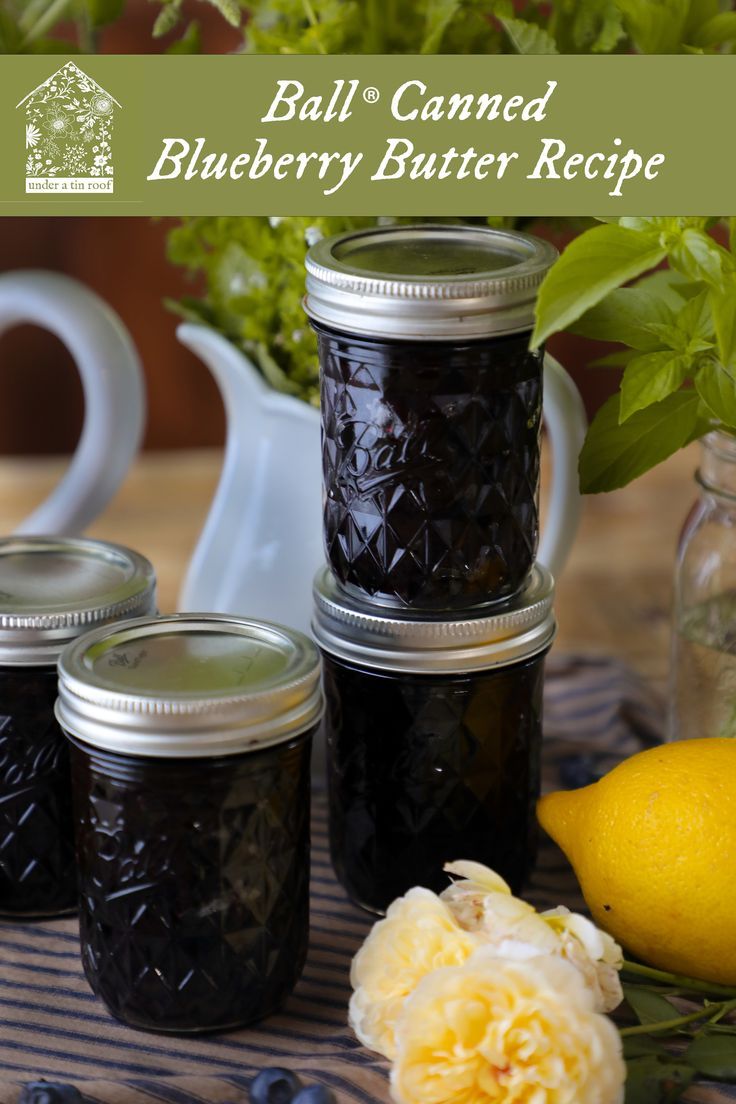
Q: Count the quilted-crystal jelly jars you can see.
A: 4